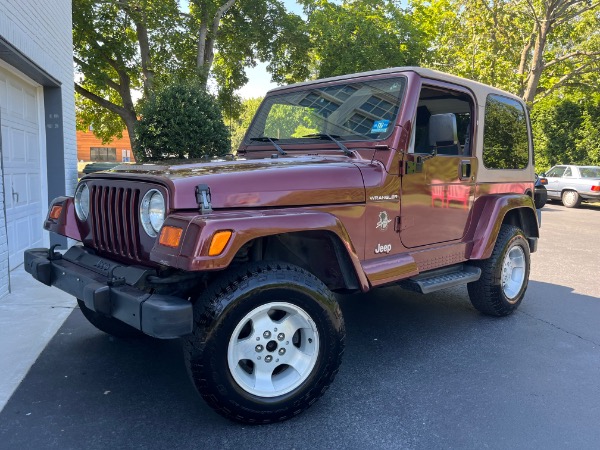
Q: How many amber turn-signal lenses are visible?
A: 3